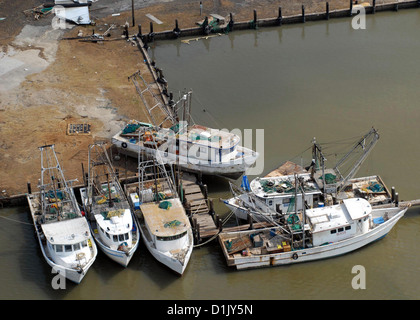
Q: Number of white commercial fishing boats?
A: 6